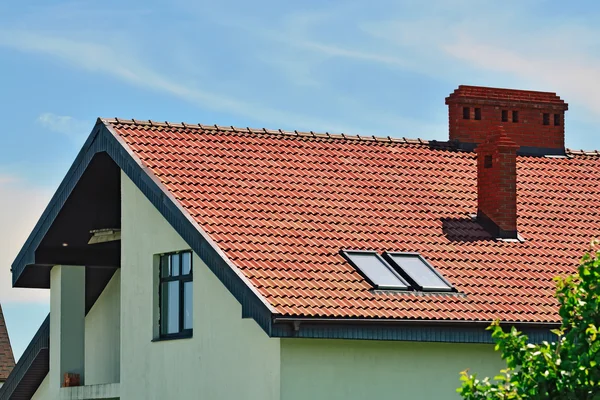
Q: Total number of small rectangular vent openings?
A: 7